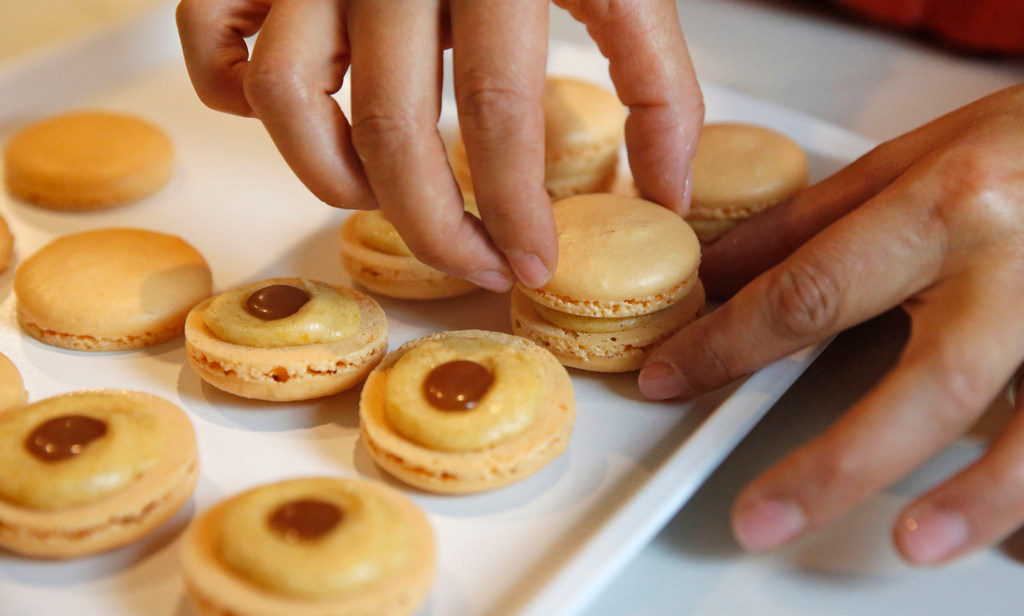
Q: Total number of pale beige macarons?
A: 12